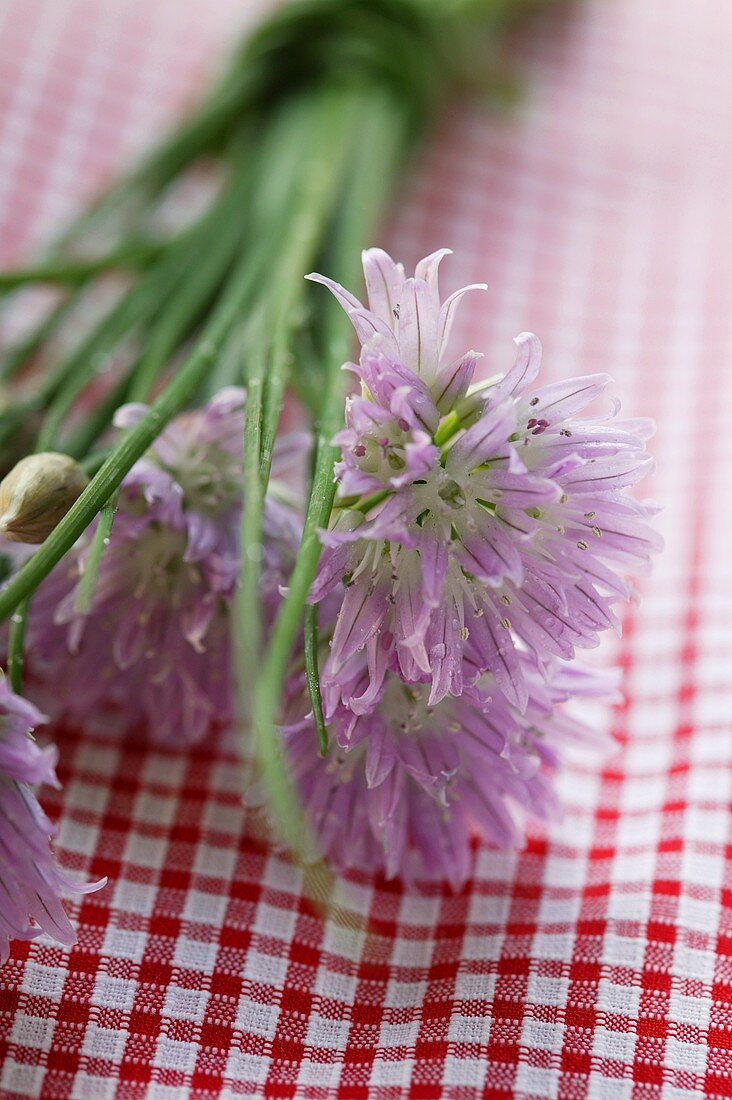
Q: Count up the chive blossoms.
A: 4